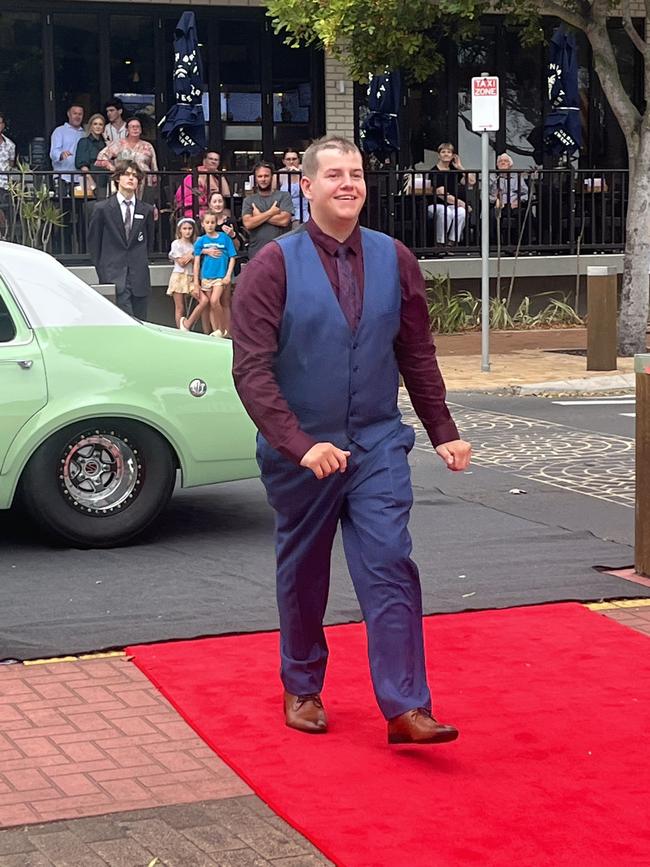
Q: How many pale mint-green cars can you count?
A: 1